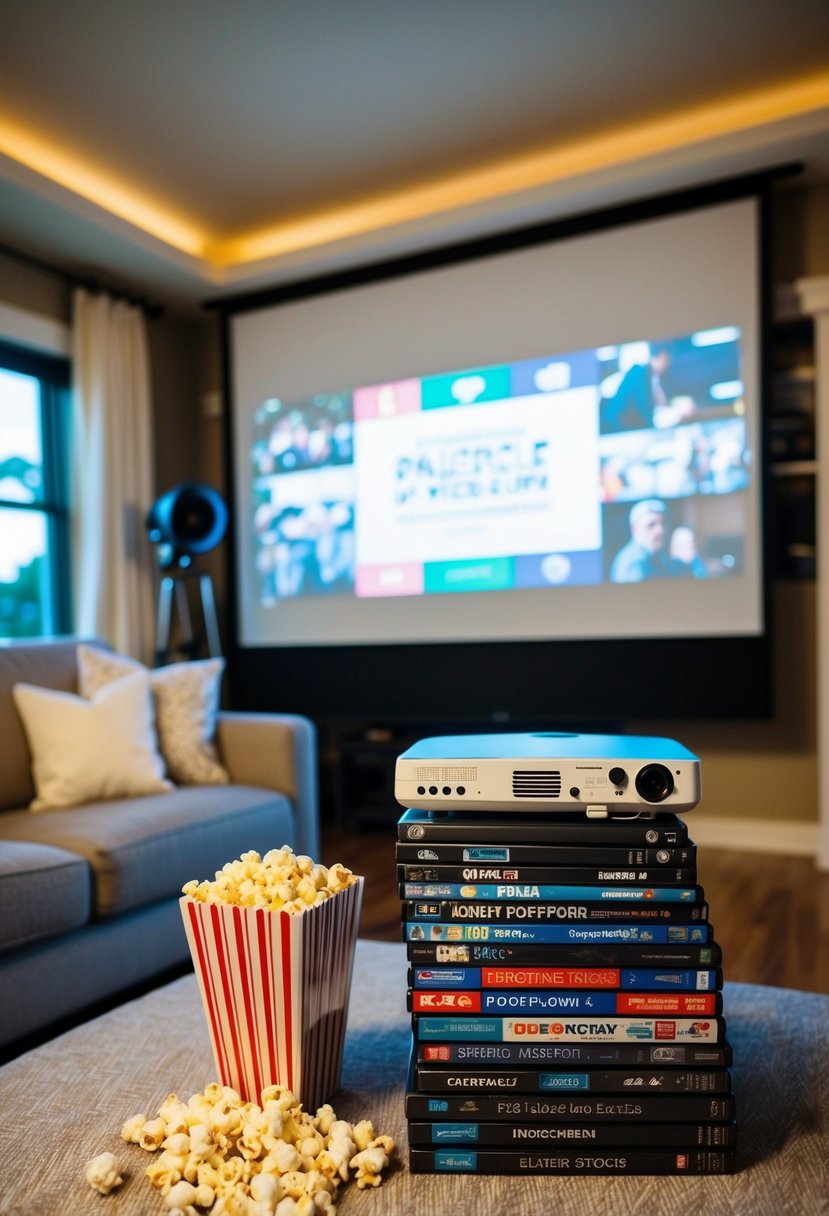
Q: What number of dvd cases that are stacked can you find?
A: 15